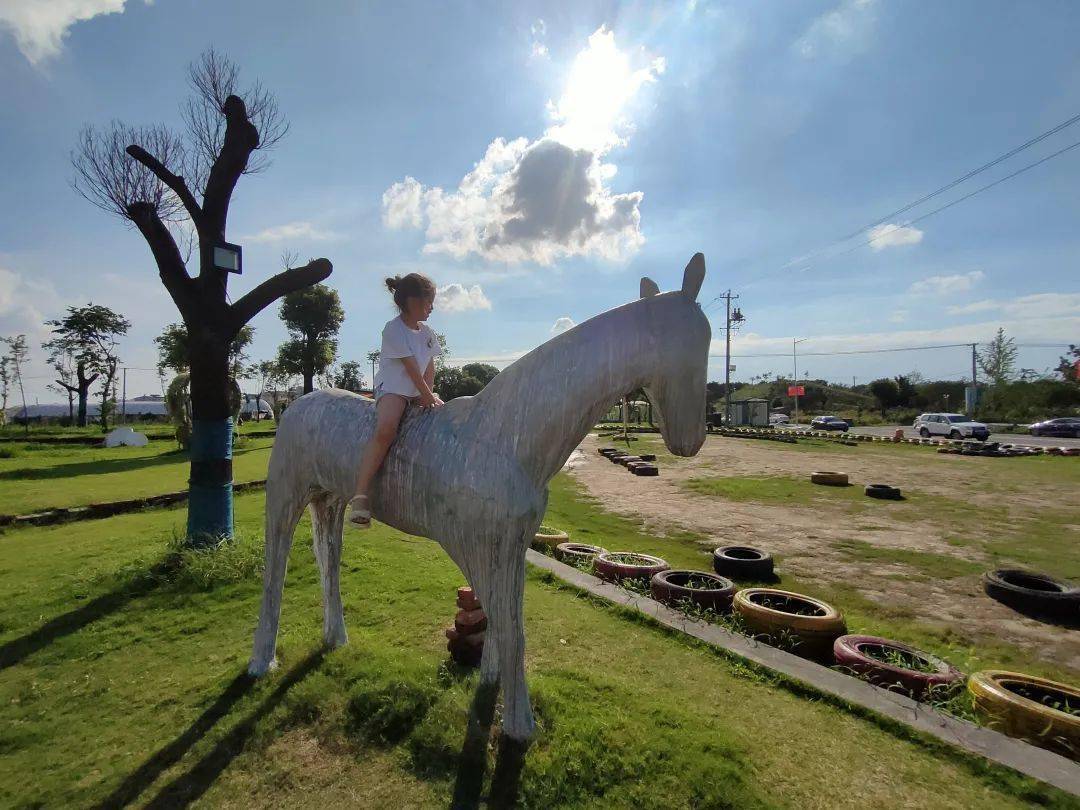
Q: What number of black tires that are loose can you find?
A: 3